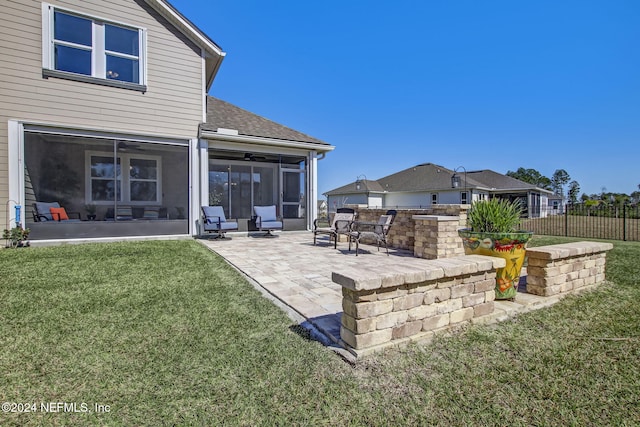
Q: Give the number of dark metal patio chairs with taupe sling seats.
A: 2